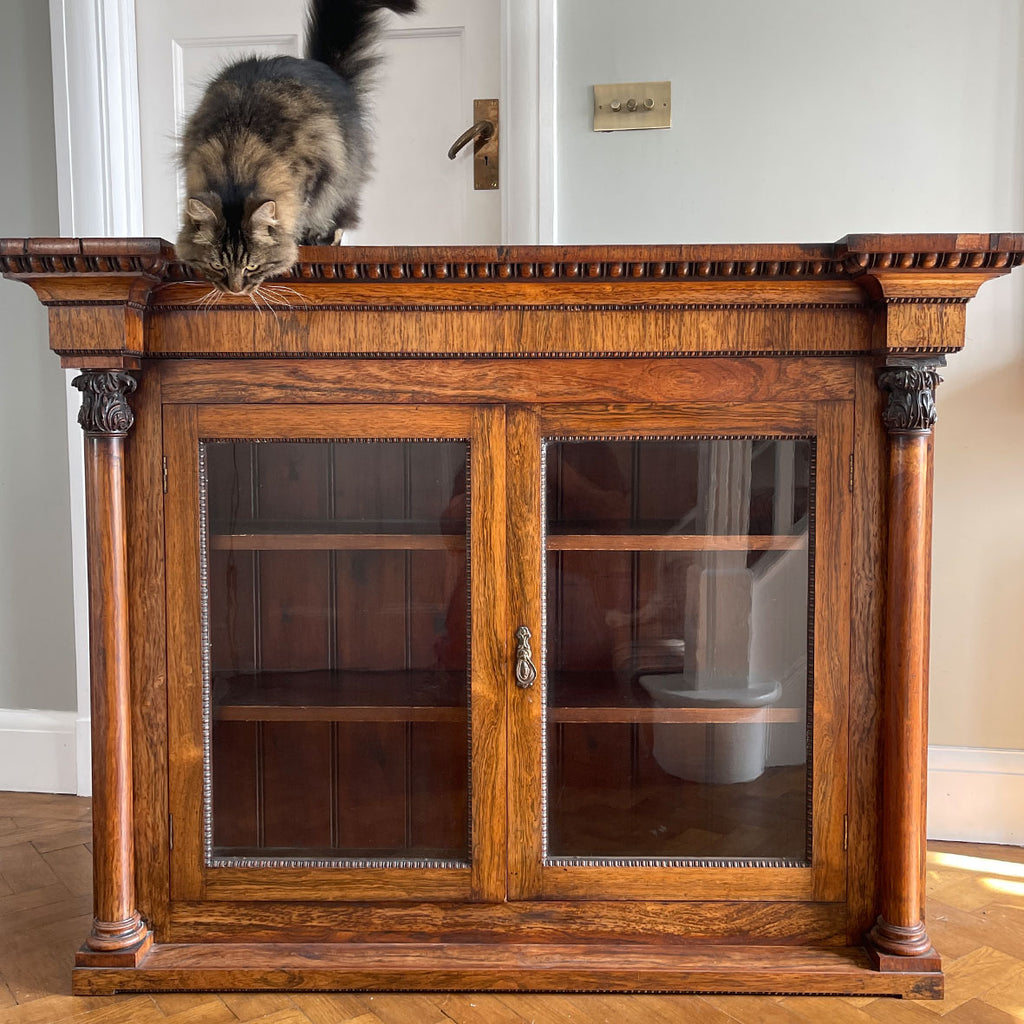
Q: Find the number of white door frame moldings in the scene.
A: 2